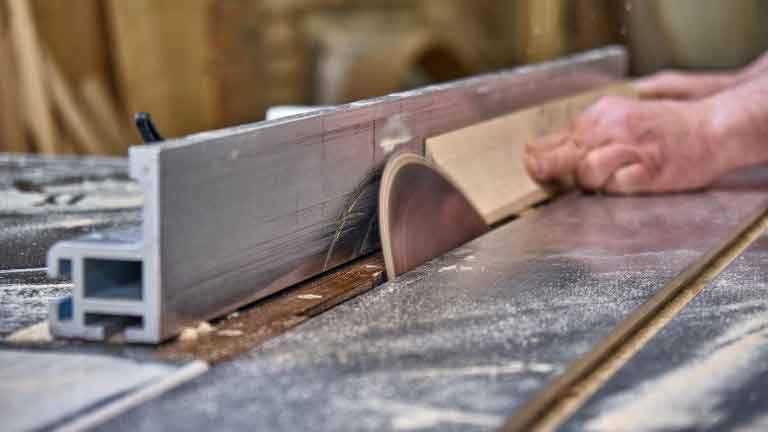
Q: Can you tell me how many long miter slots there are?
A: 1